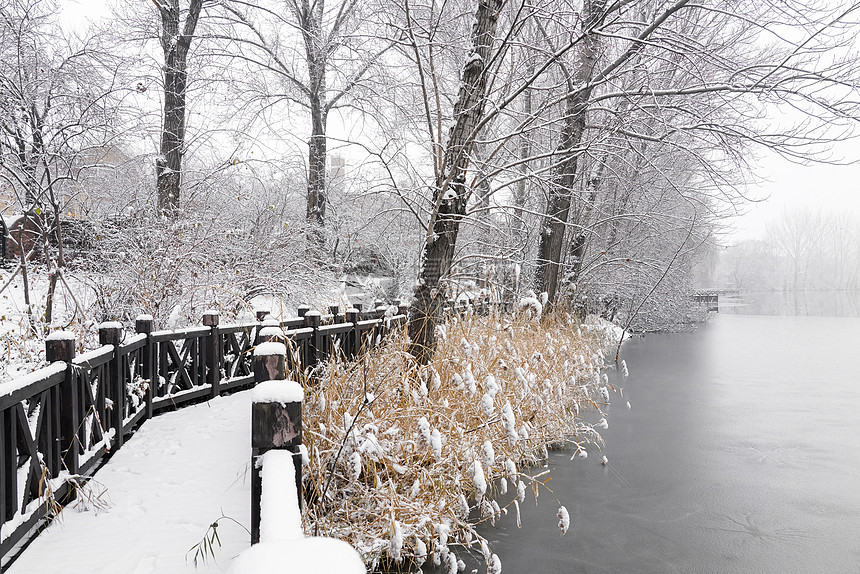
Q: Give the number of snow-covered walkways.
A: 1